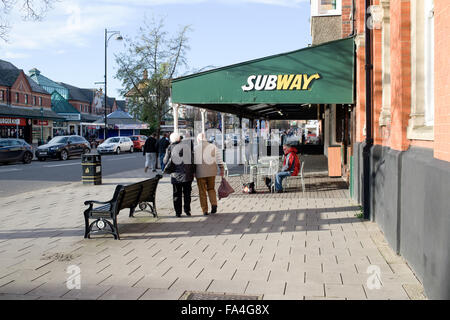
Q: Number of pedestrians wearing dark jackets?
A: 3